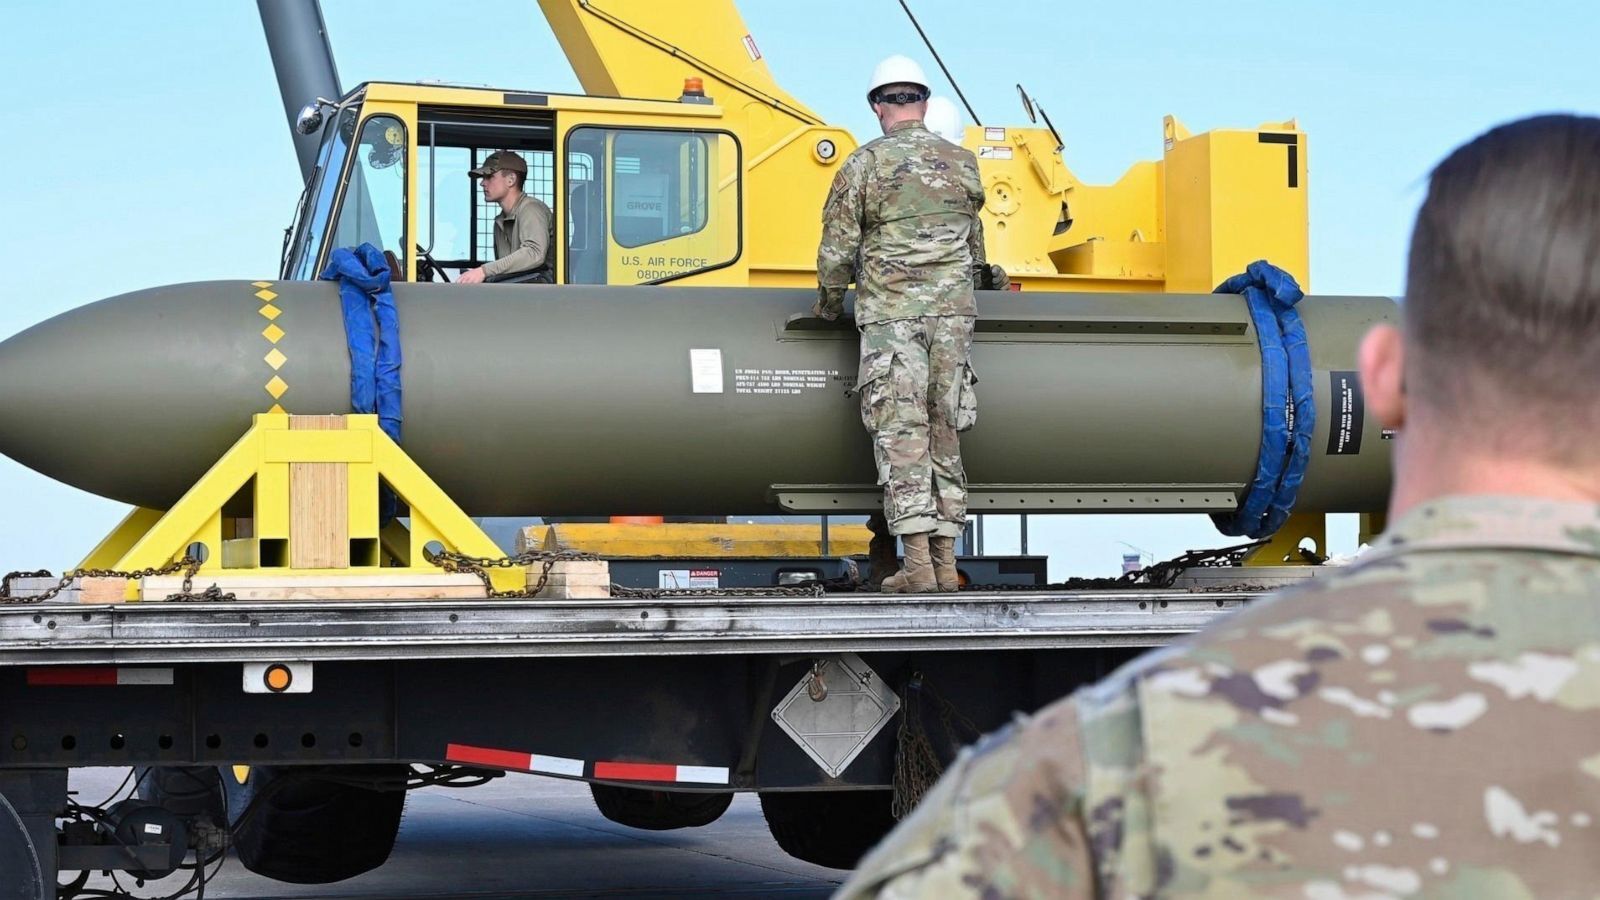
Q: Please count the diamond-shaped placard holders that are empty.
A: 1